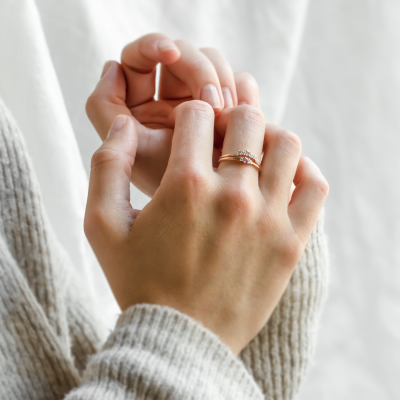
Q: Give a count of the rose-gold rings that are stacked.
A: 2